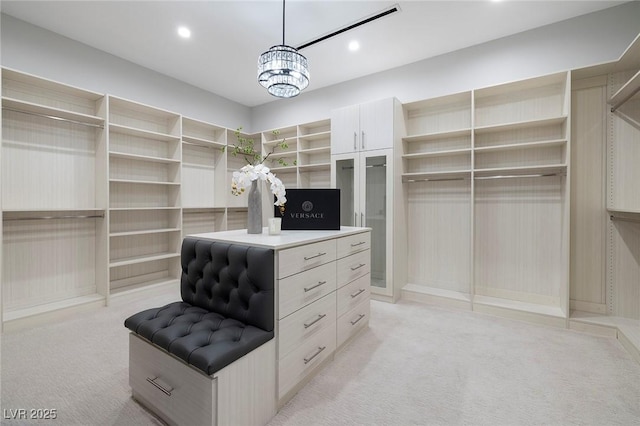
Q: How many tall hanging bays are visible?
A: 2